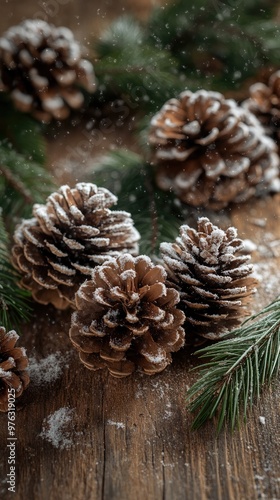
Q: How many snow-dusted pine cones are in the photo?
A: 7